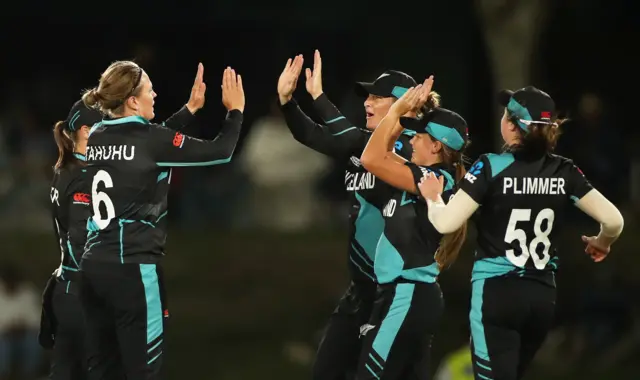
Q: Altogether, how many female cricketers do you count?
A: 5